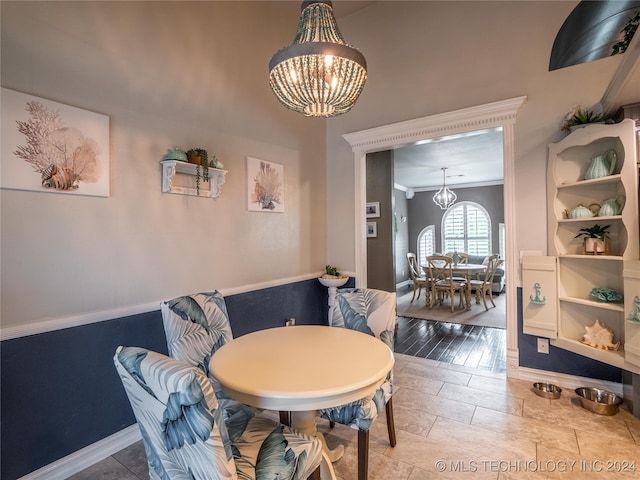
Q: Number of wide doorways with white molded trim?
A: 1